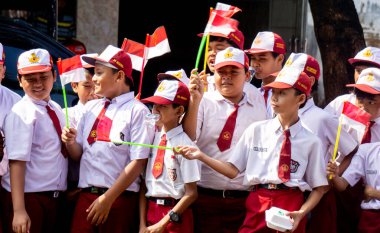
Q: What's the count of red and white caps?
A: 13